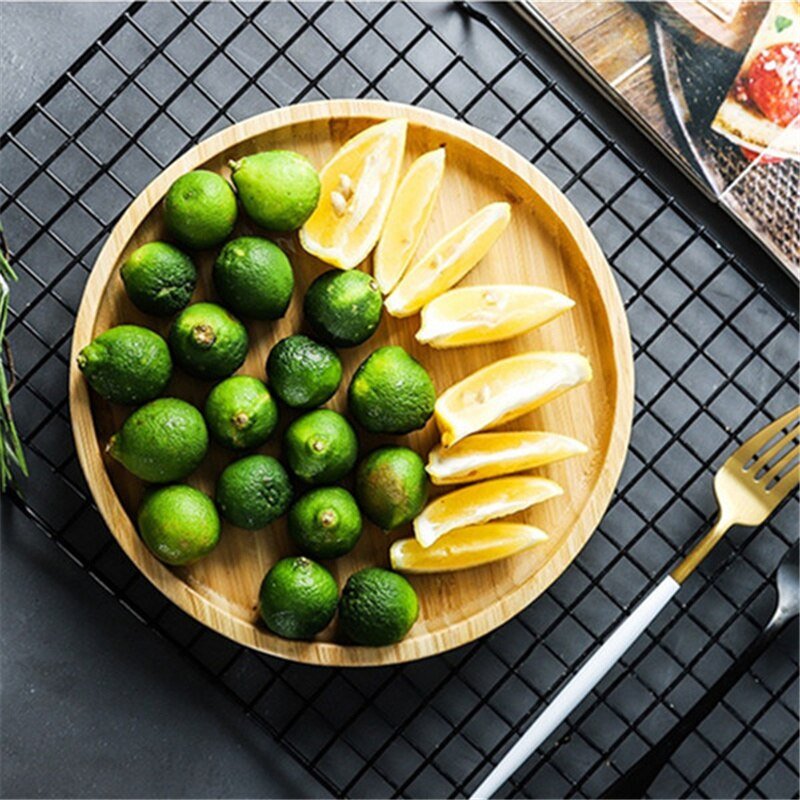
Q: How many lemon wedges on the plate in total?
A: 8